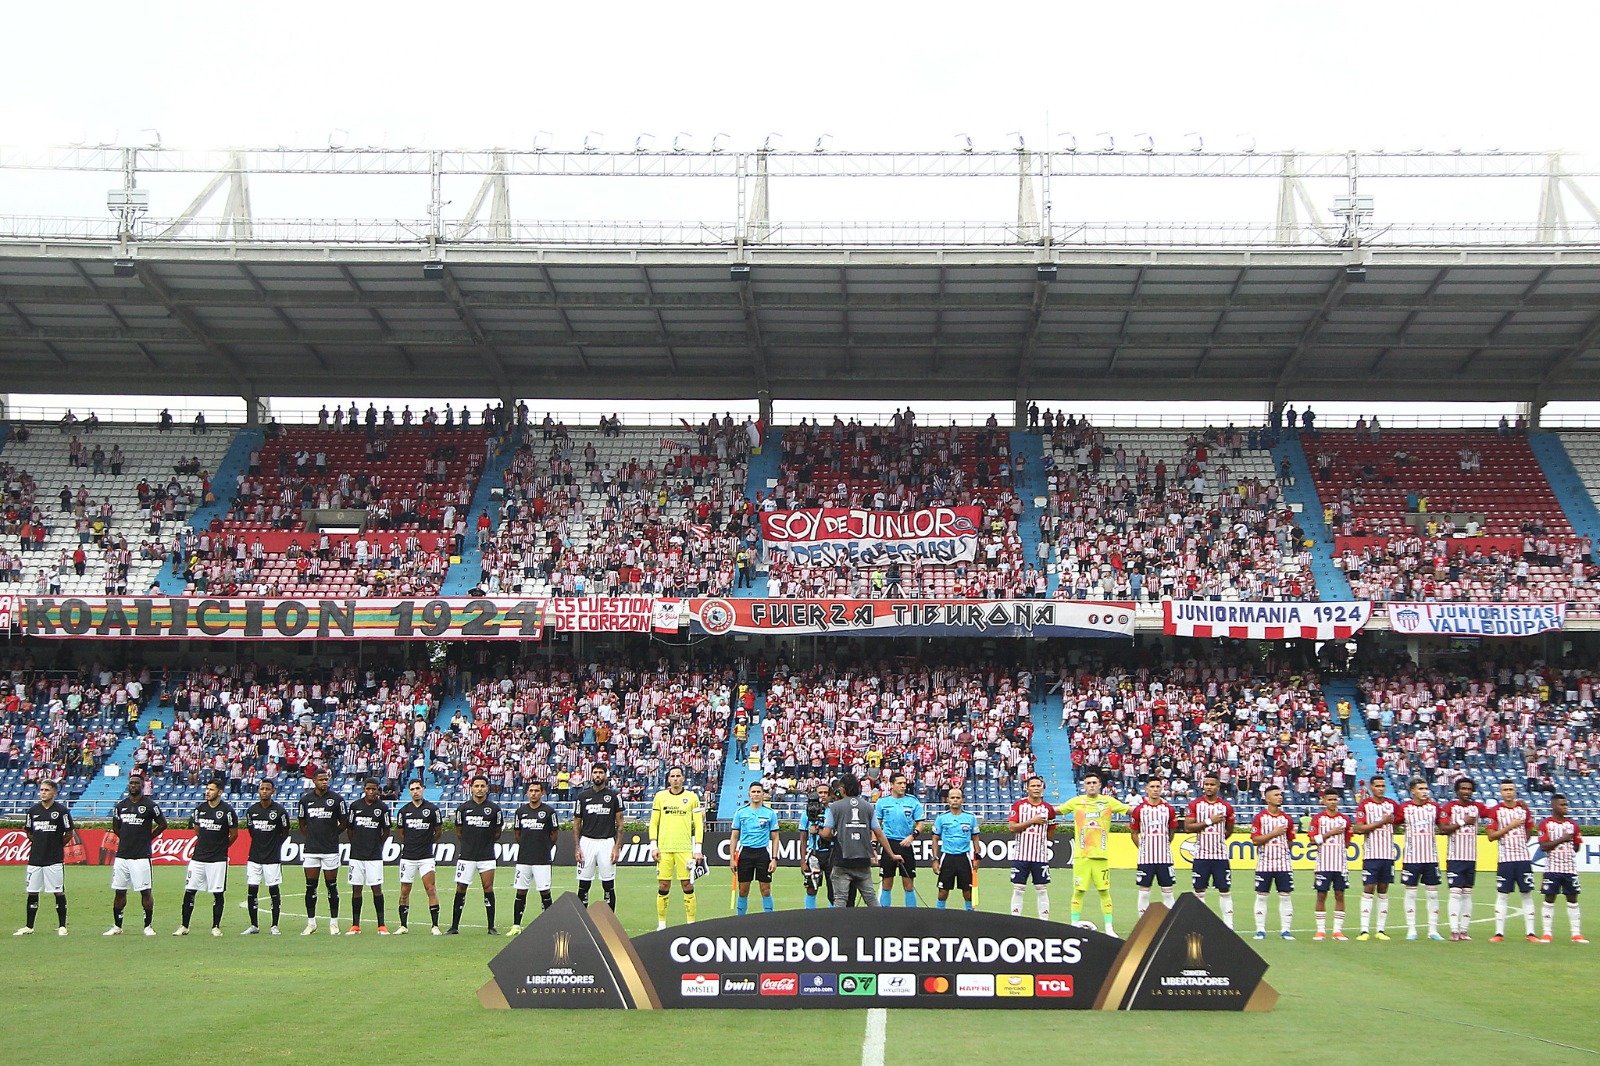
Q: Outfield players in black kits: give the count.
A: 10